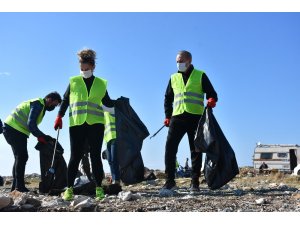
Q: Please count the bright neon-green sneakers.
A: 2